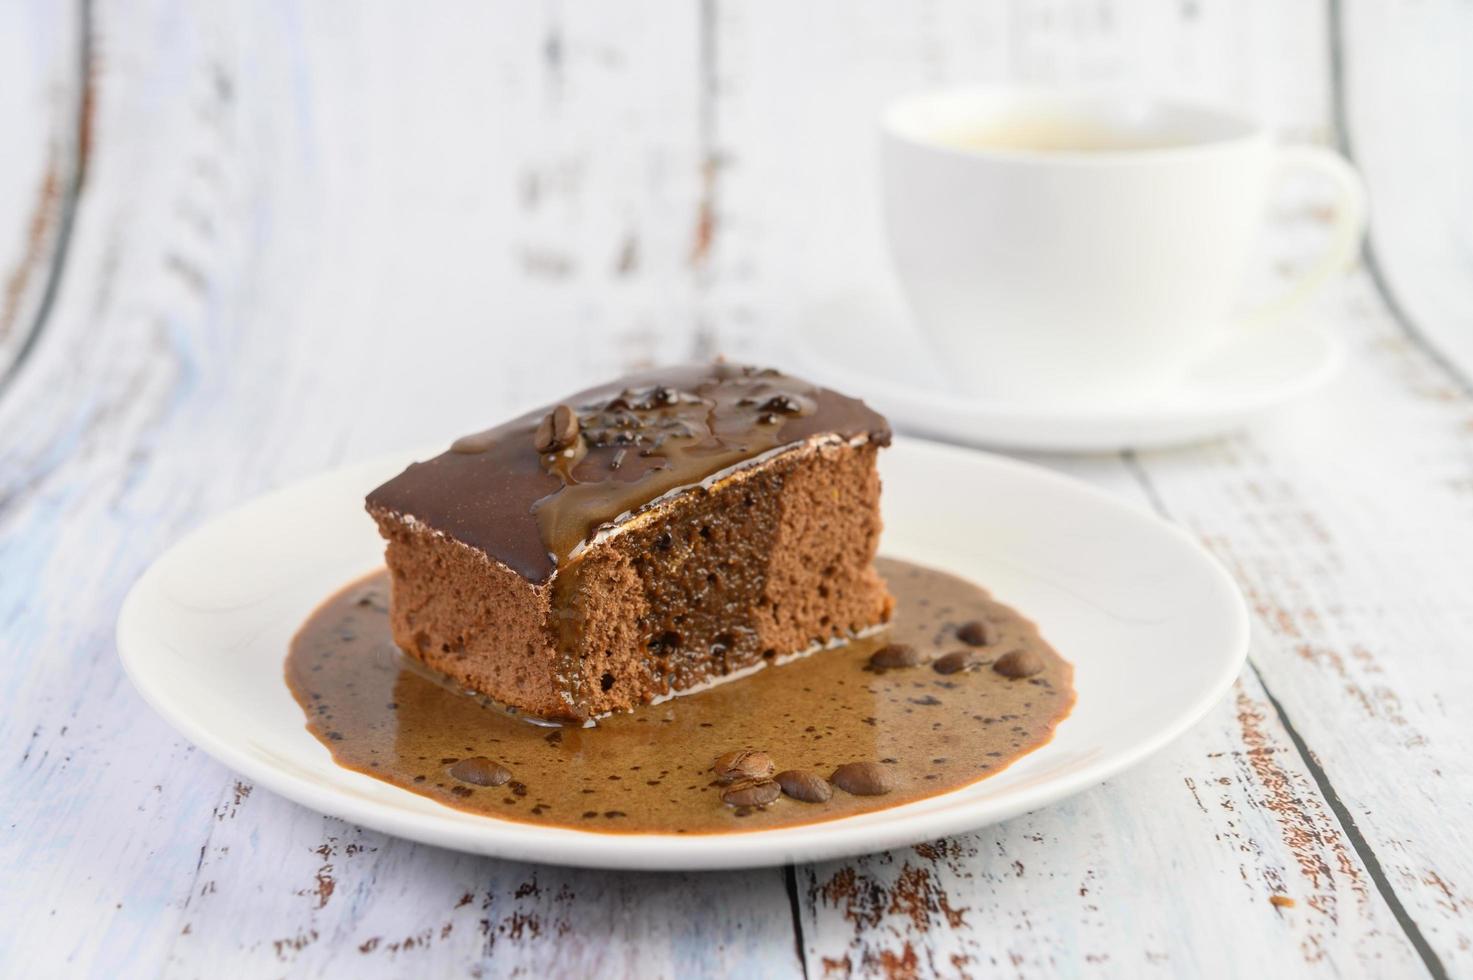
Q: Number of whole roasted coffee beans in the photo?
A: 10